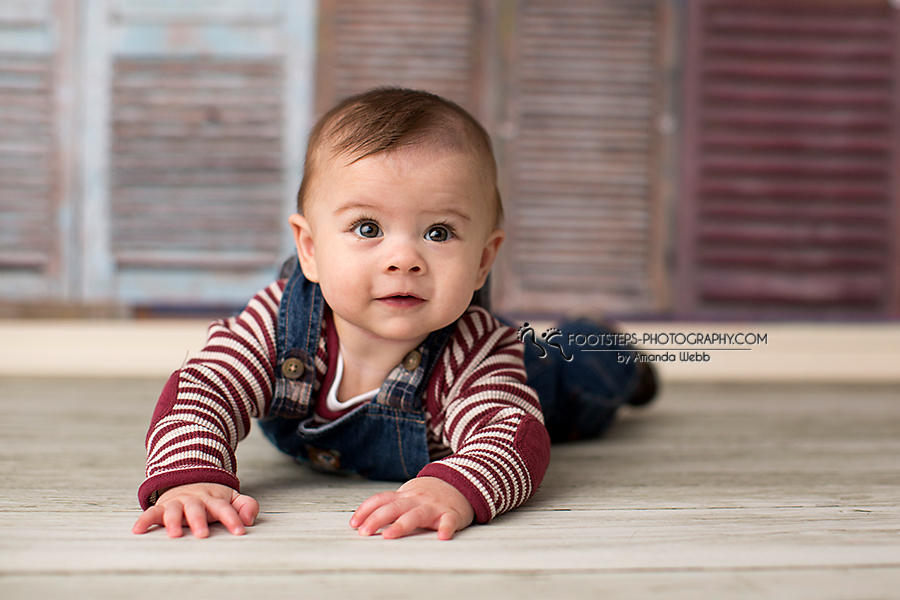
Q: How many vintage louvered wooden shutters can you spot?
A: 5